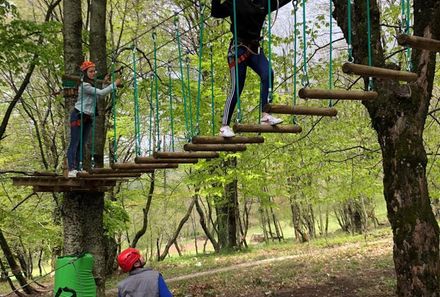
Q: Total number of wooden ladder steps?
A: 12